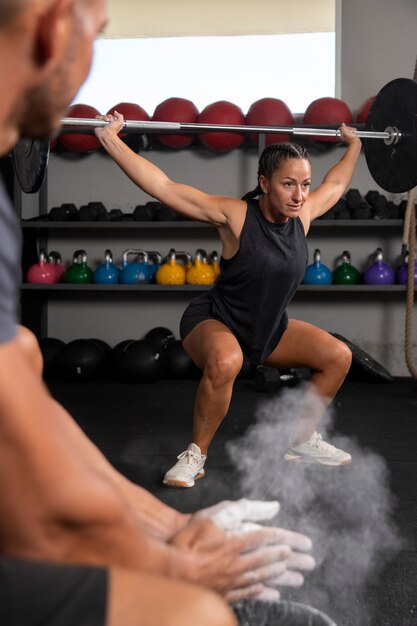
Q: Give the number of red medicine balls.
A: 7